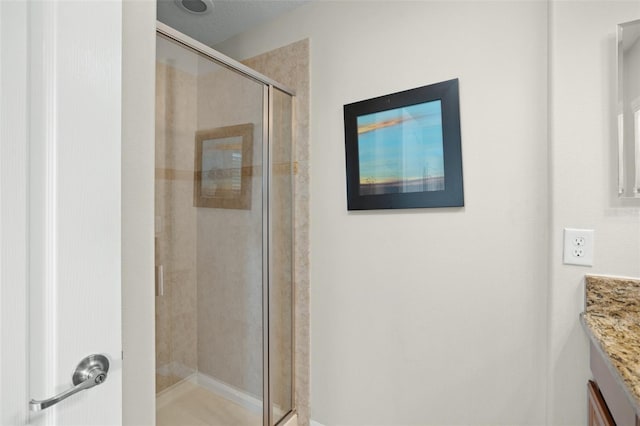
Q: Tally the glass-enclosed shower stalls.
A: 1